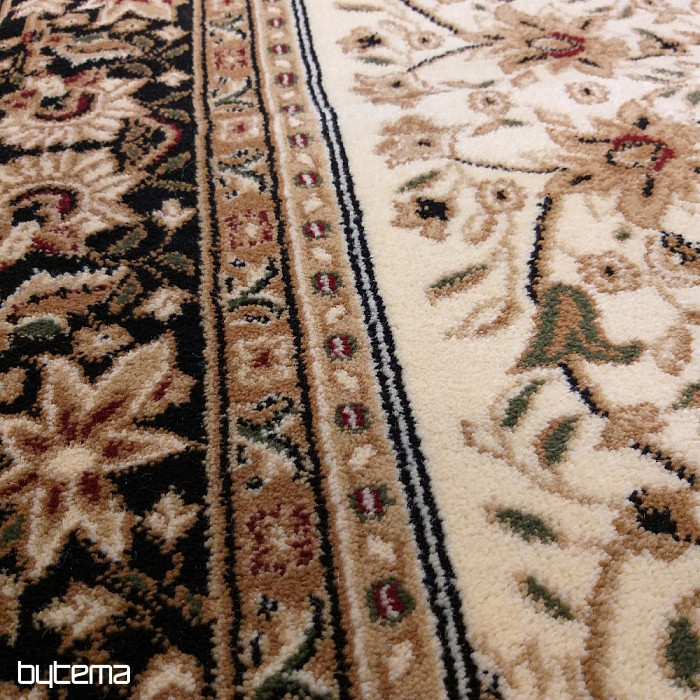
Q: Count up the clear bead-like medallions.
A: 12